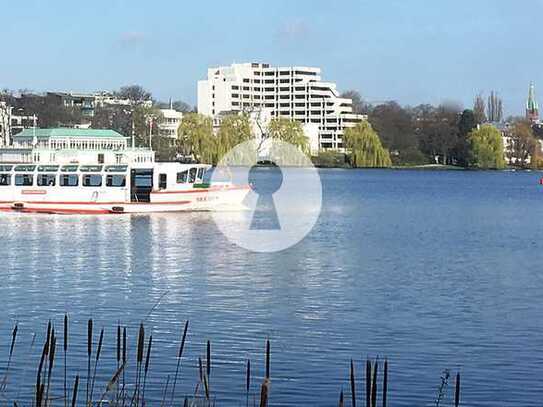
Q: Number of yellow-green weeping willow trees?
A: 5